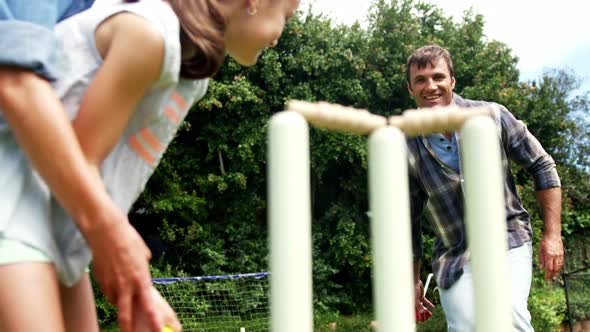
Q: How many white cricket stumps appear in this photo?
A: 3